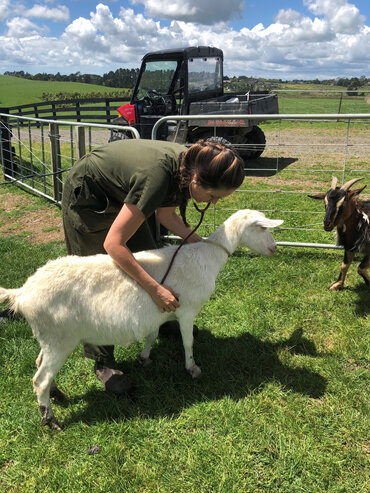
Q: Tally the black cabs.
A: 1